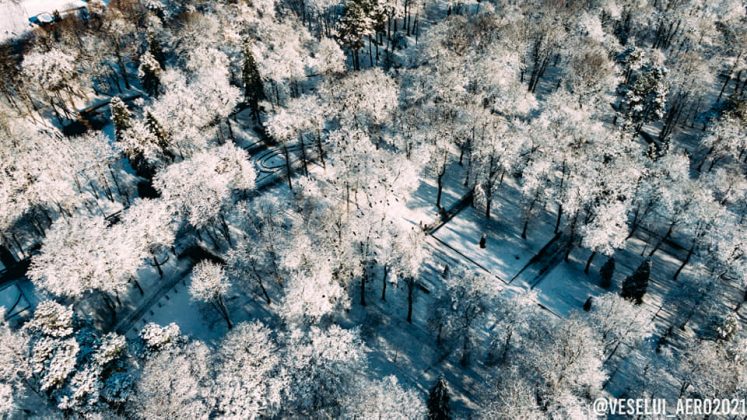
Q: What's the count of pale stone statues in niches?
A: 0